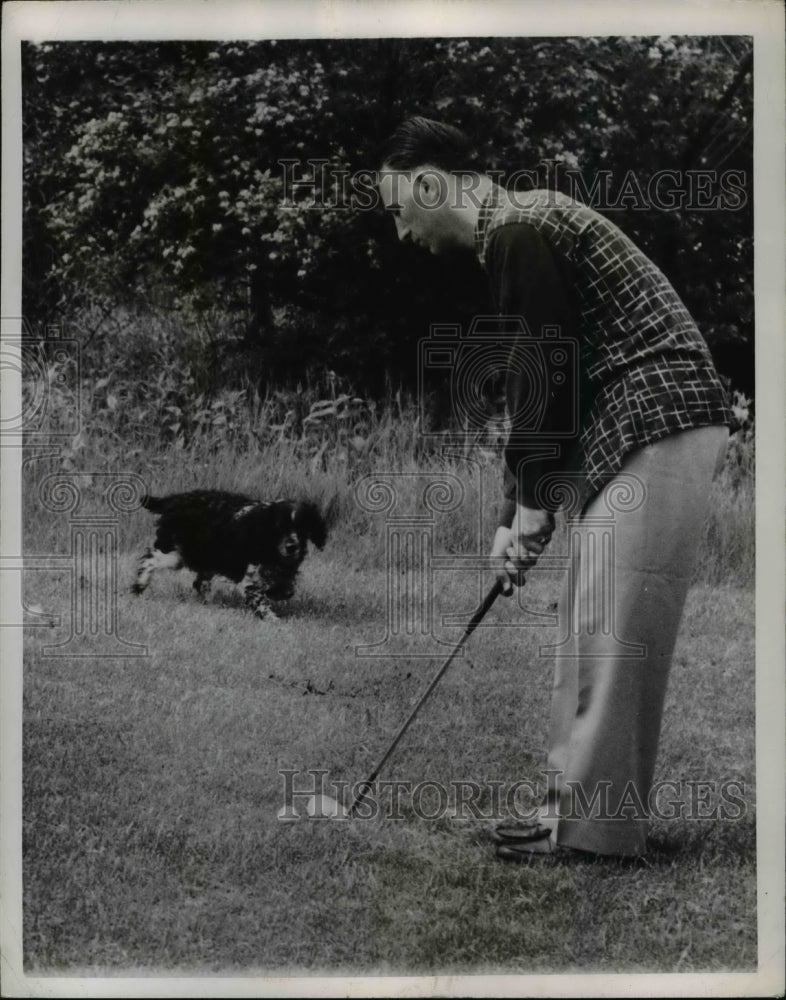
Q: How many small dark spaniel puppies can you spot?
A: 1